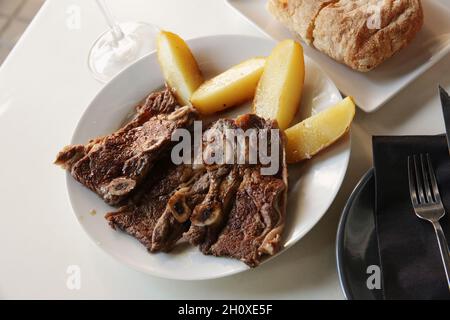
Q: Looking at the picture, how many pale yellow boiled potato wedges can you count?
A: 4